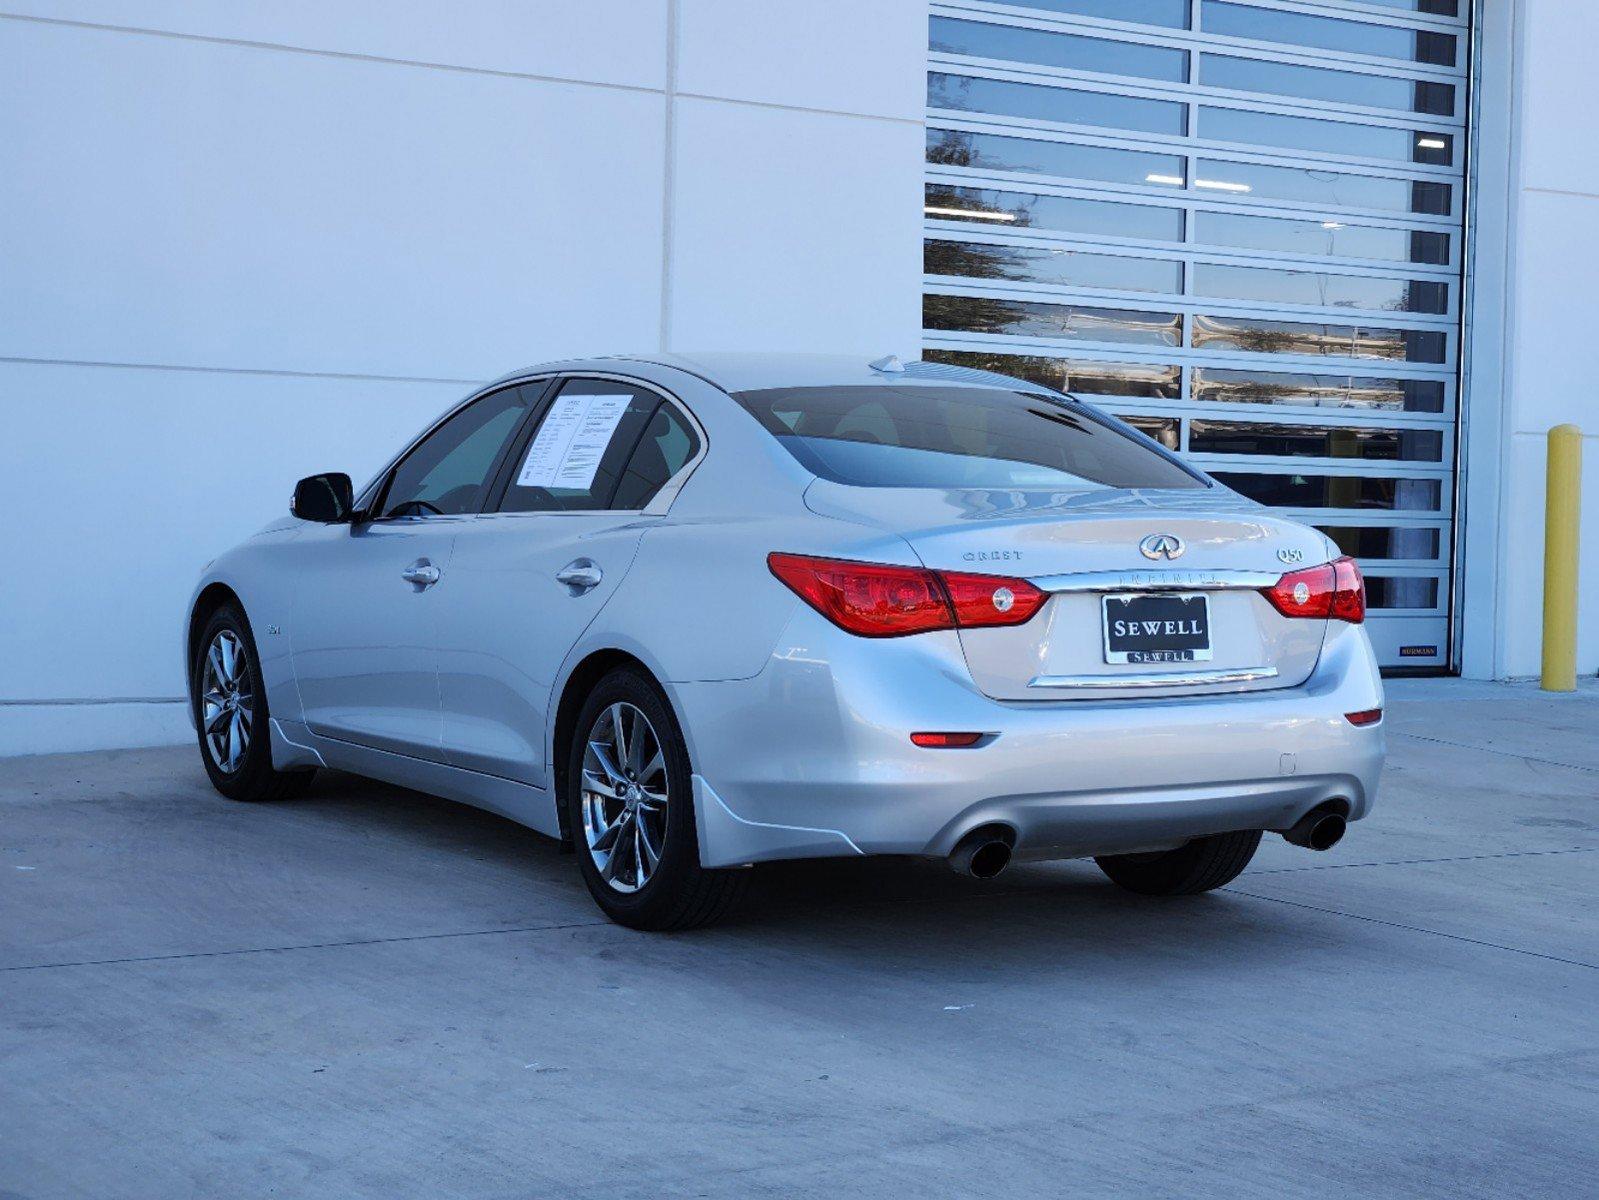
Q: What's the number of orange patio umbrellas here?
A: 0